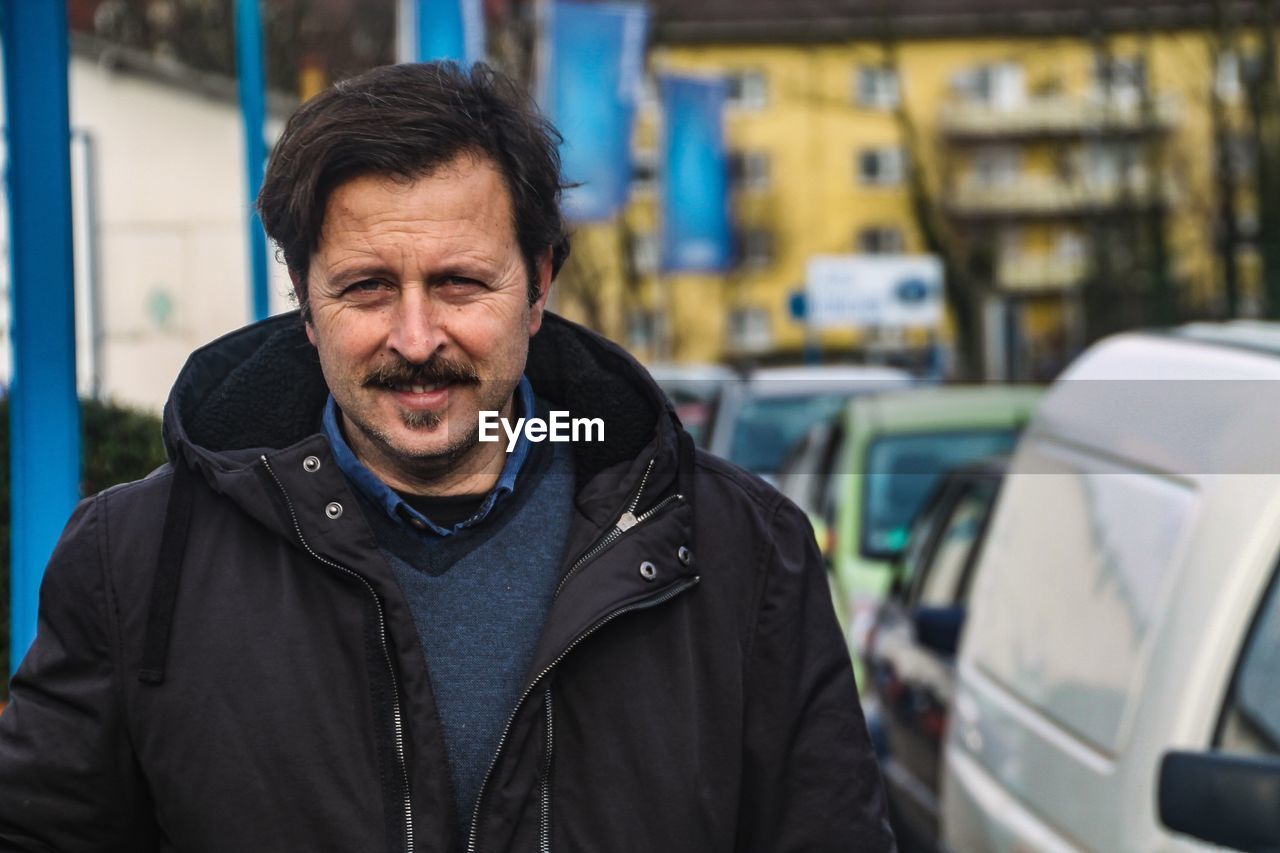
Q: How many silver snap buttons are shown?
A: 4